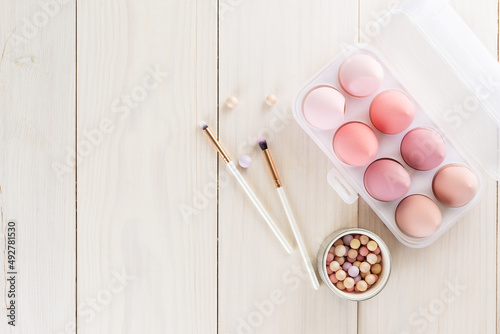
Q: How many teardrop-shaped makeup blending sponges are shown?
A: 8